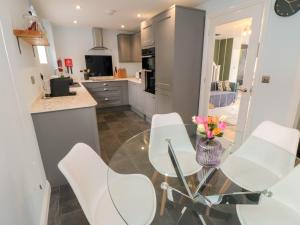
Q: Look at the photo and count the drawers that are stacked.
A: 3